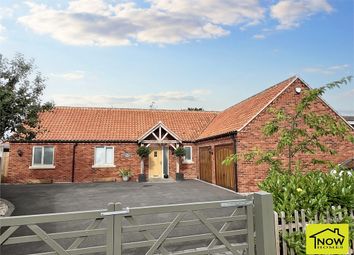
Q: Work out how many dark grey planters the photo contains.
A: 2